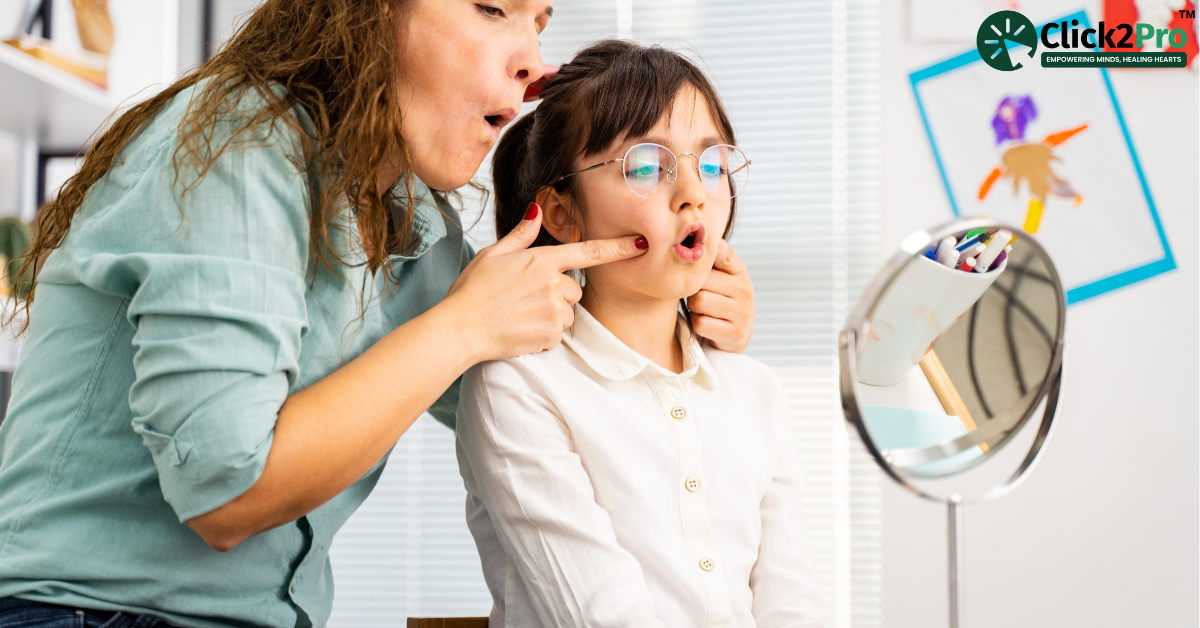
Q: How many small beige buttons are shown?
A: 3